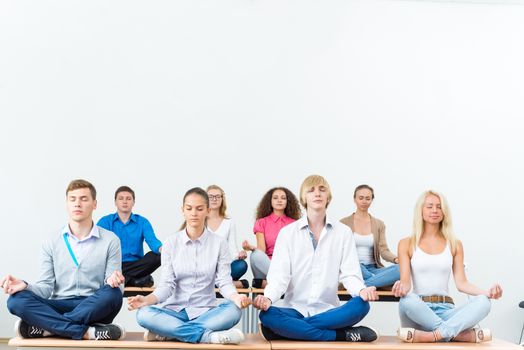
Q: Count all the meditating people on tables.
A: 8